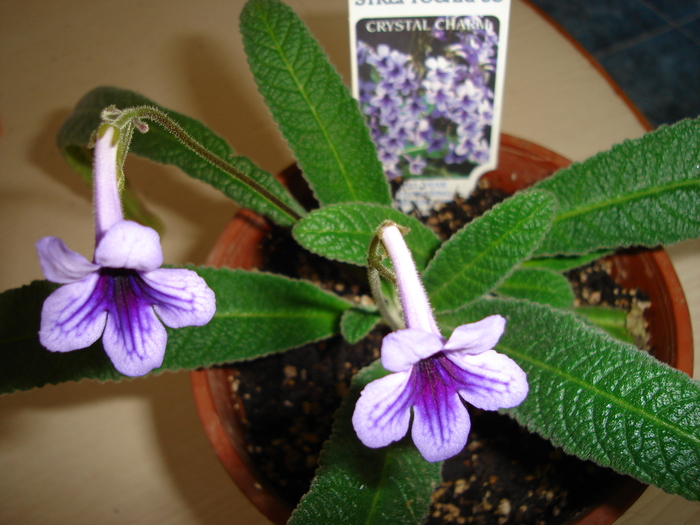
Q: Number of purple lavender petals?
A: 10